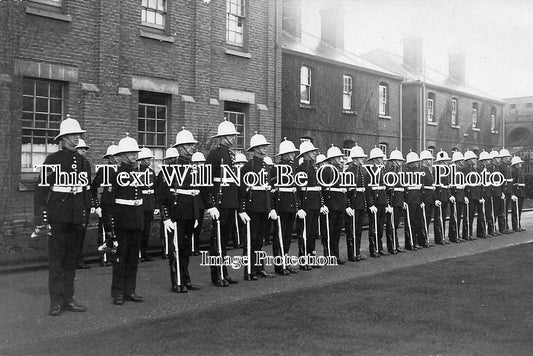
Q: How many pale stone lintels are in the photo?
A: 3